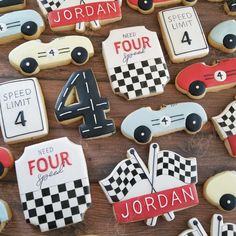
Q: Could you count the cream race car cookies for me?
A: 2